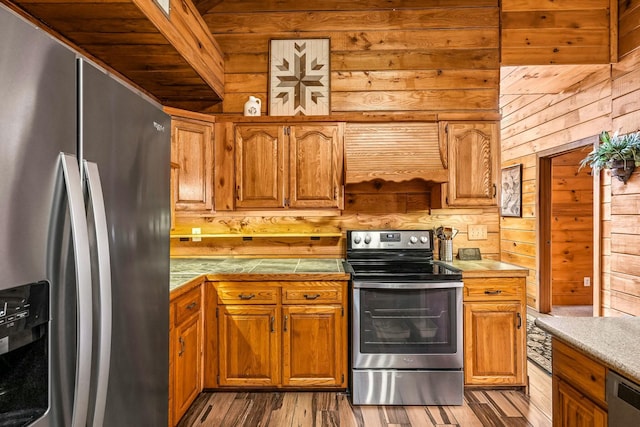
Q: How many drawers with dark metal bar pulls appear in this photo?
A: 4